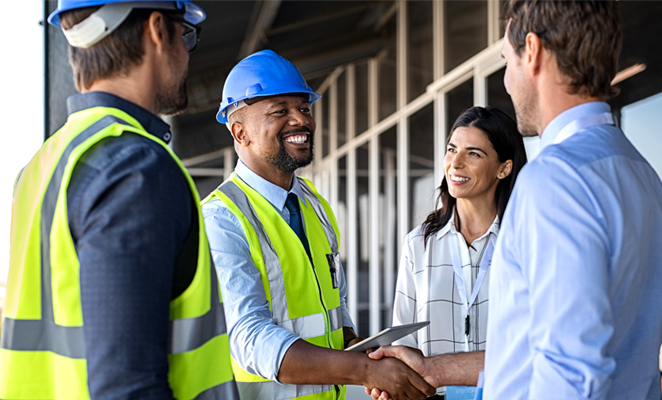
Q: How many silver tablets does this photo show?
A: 1